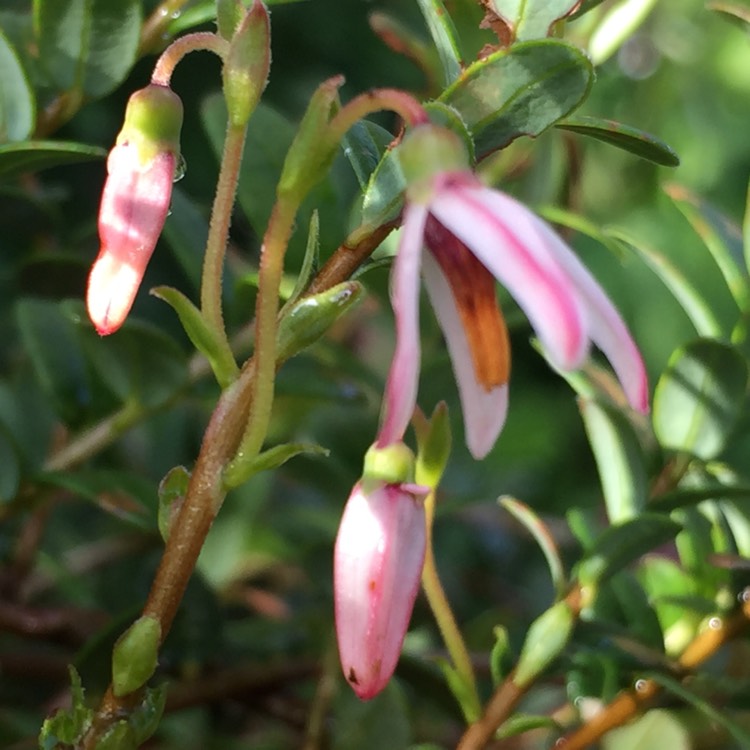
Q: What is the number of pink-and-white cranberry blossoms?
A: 3